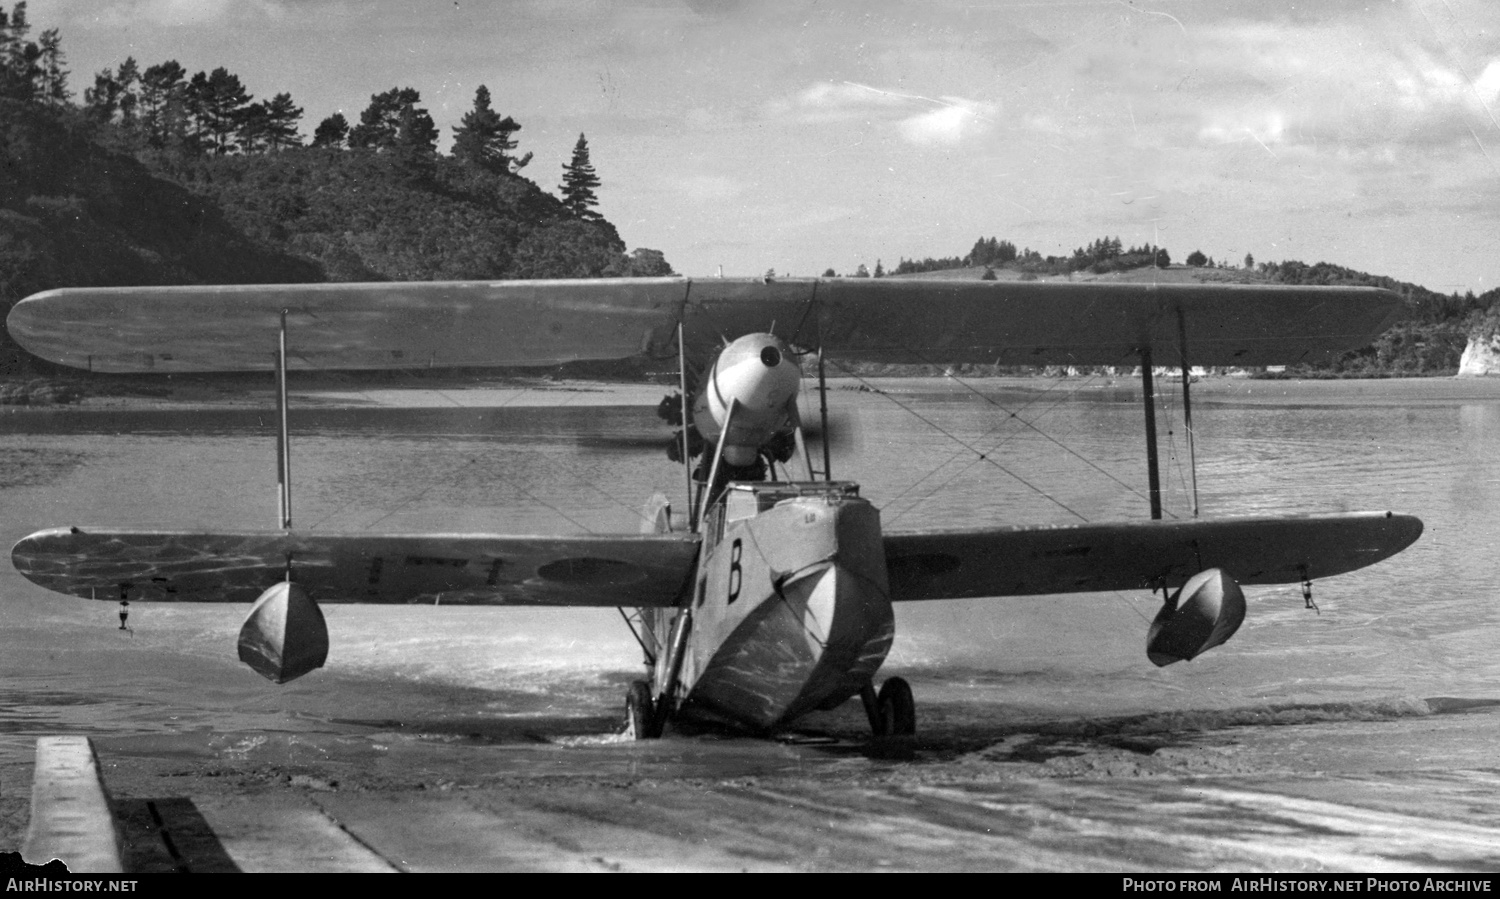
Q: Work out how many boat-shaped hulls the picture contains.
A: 3